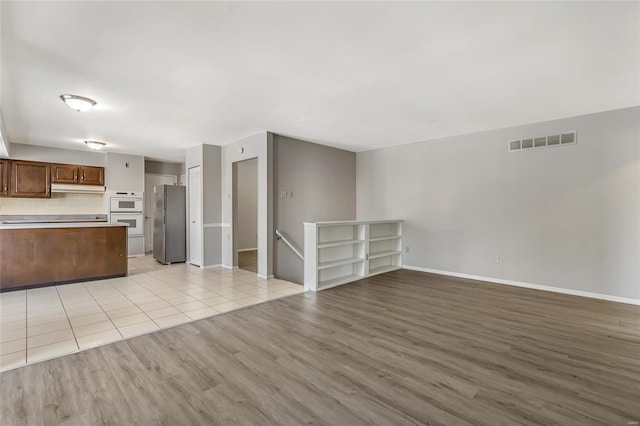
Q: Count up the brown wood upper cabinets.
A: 4